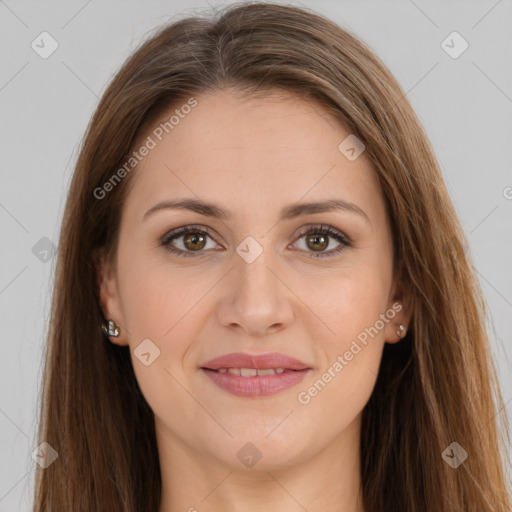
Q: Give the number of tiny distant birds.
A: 0